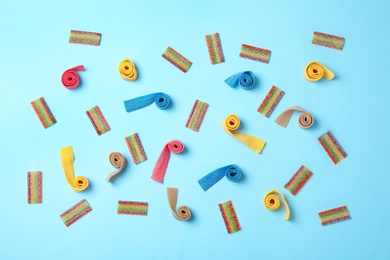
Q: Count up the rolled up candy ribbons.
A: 13